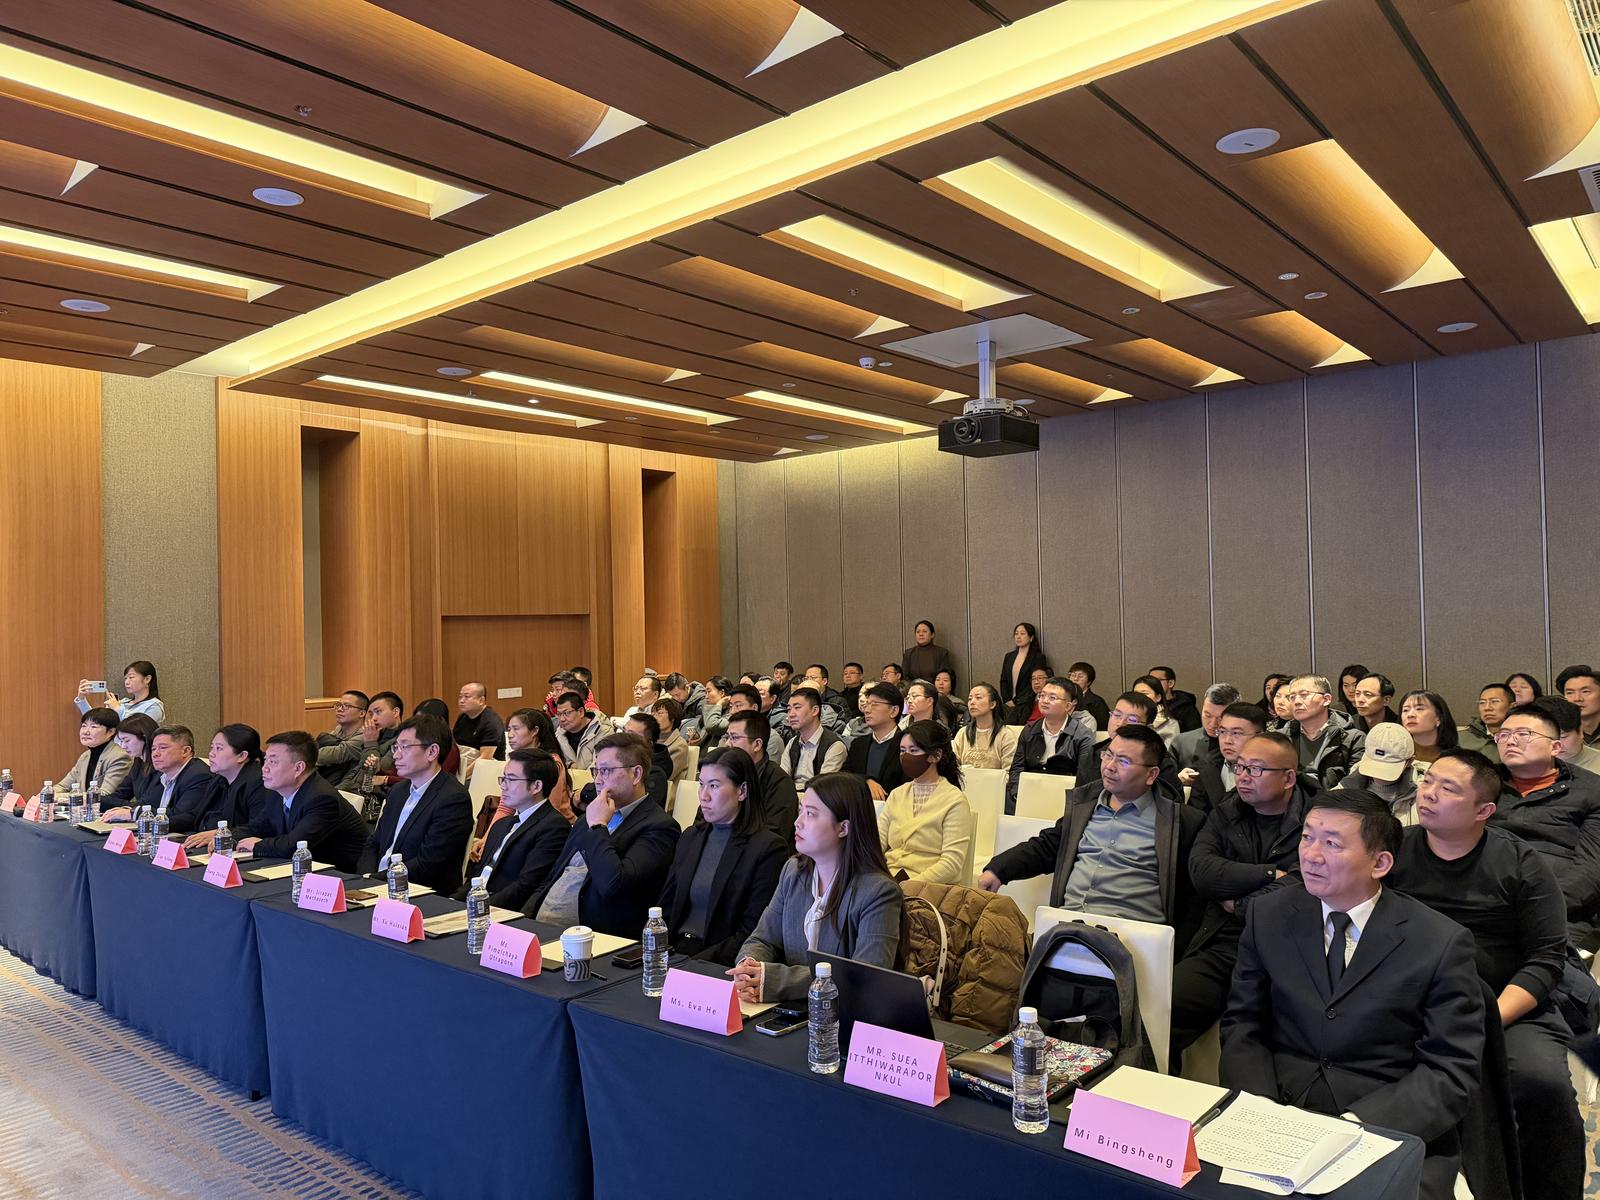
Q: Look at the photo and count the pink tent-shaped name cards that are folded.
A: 11